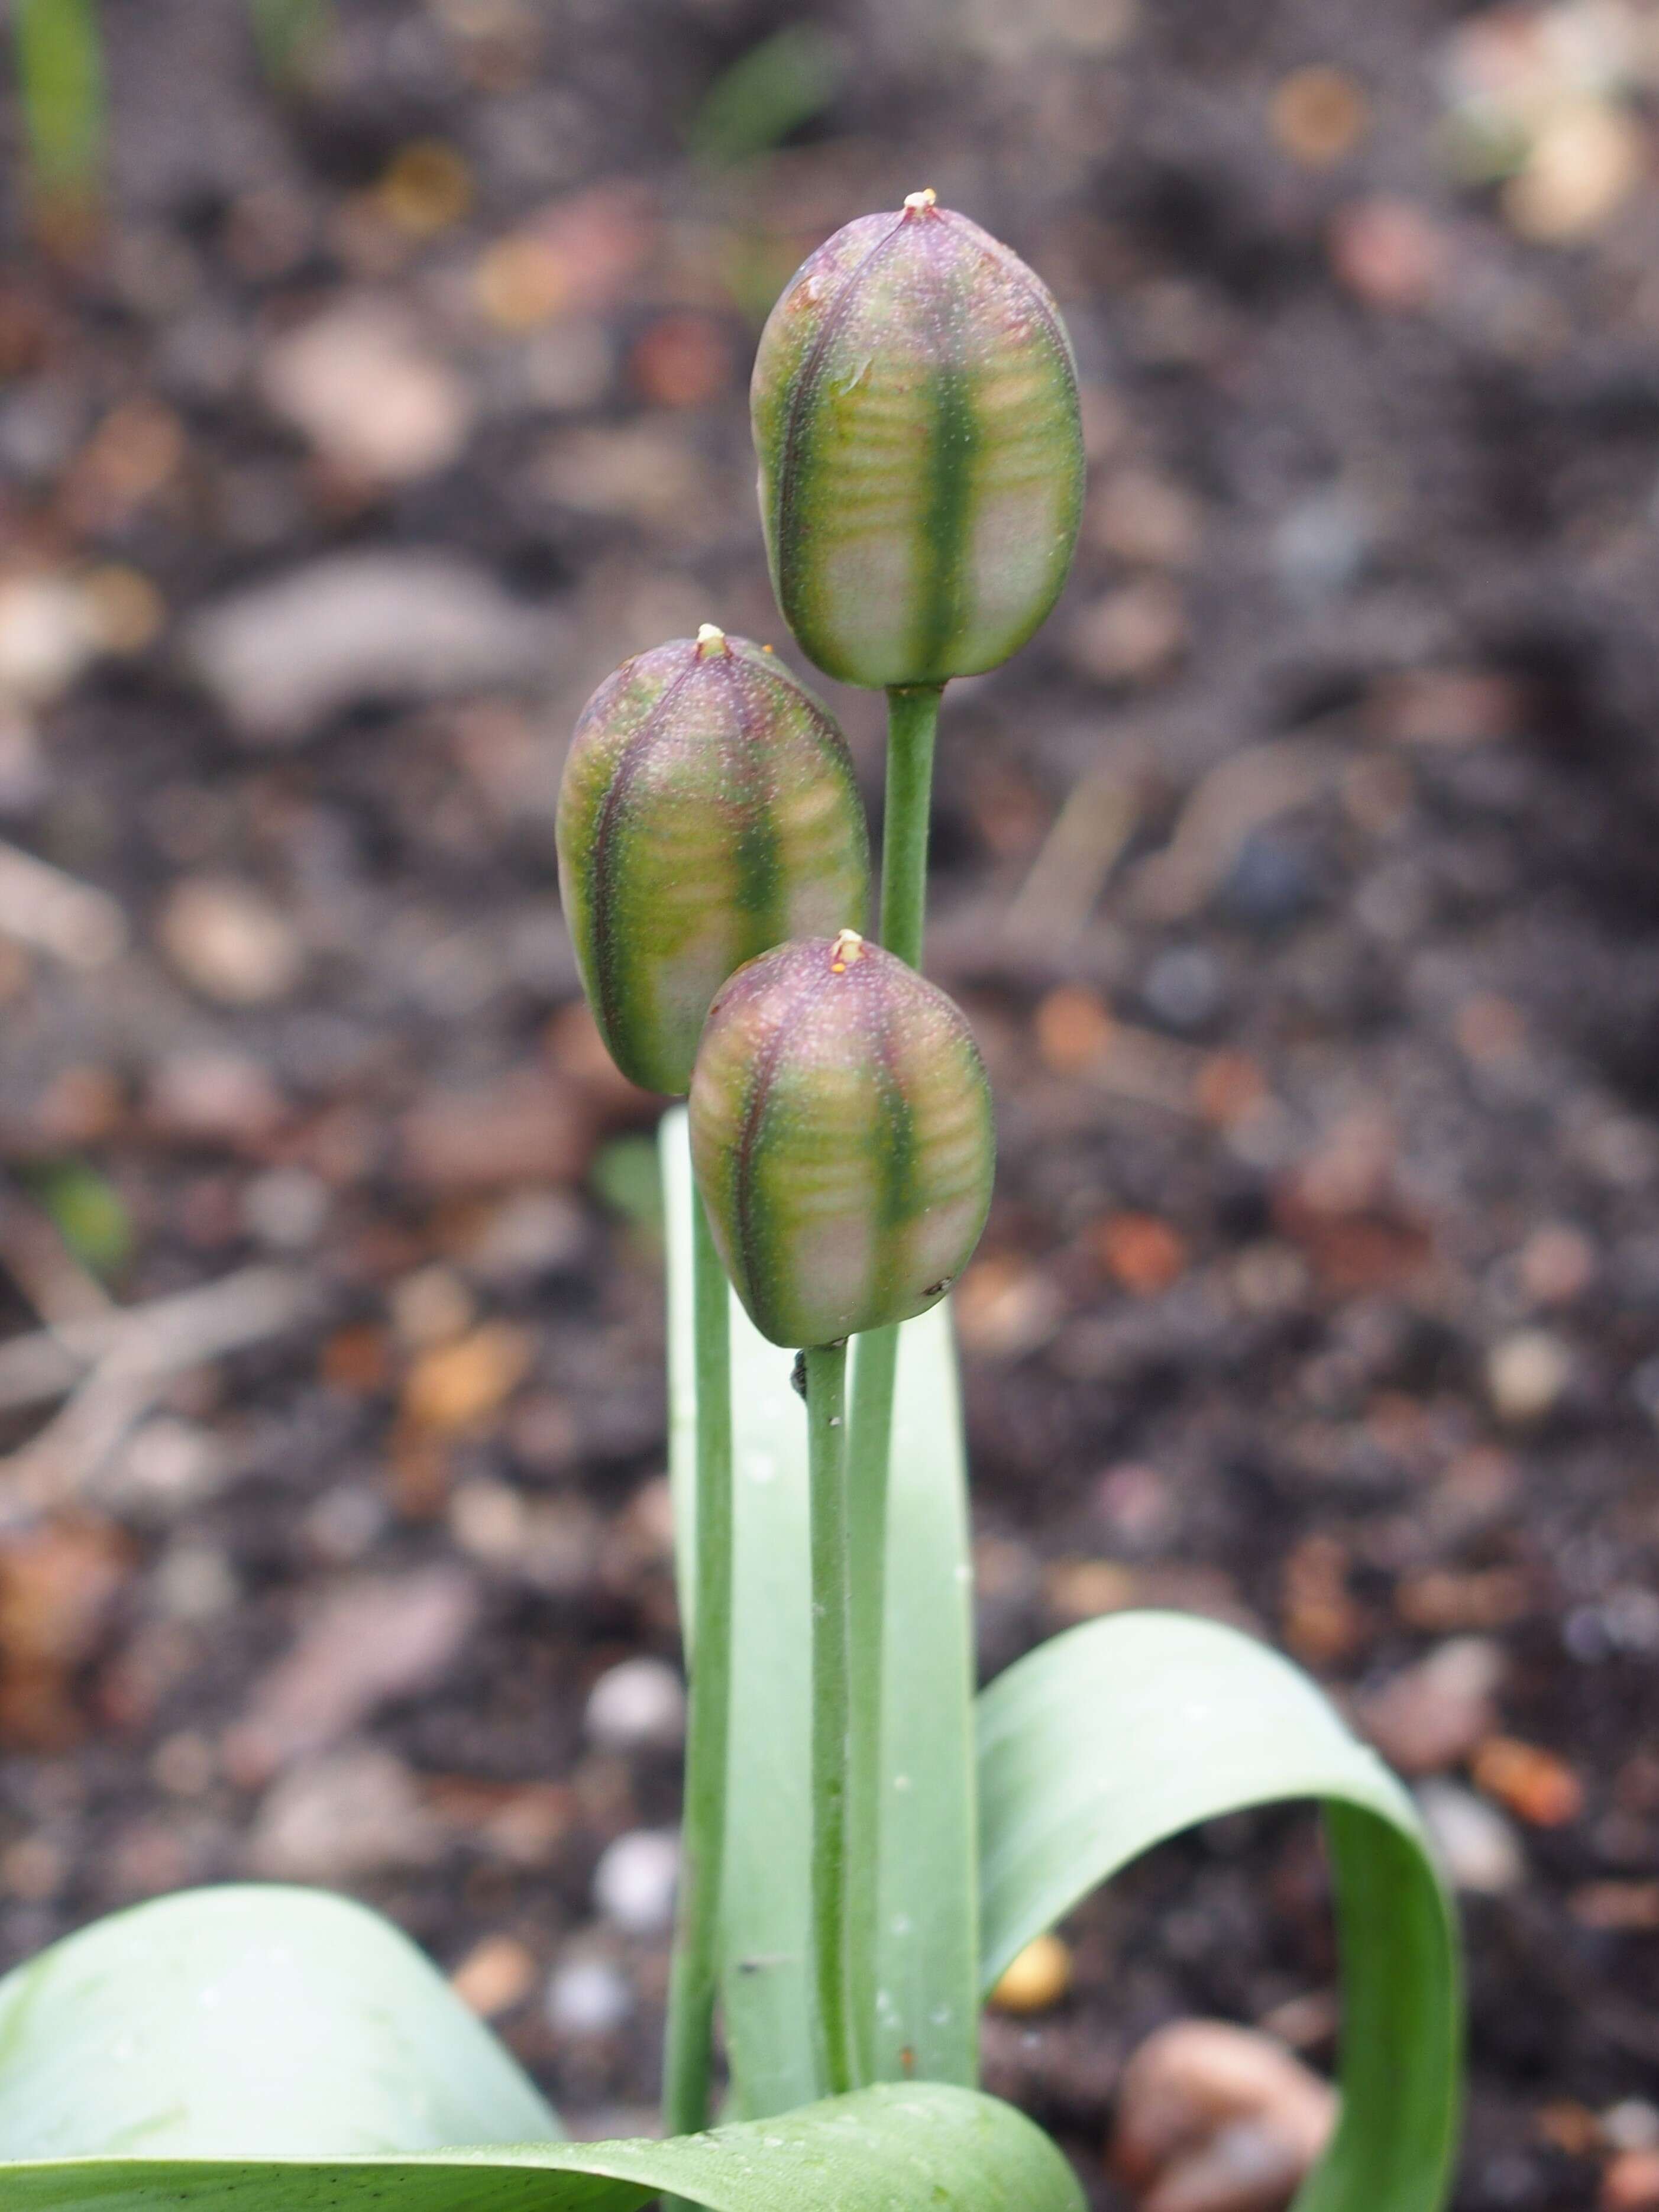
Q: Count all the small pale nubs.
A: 3